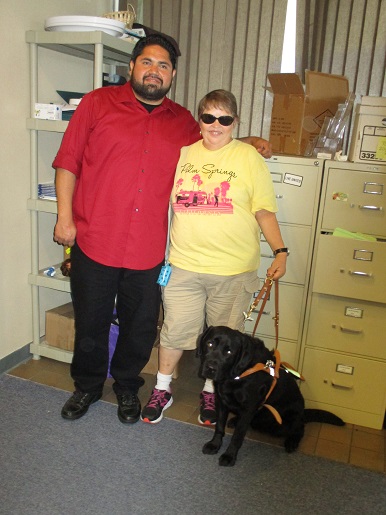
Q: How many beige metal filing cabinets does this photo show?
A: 2